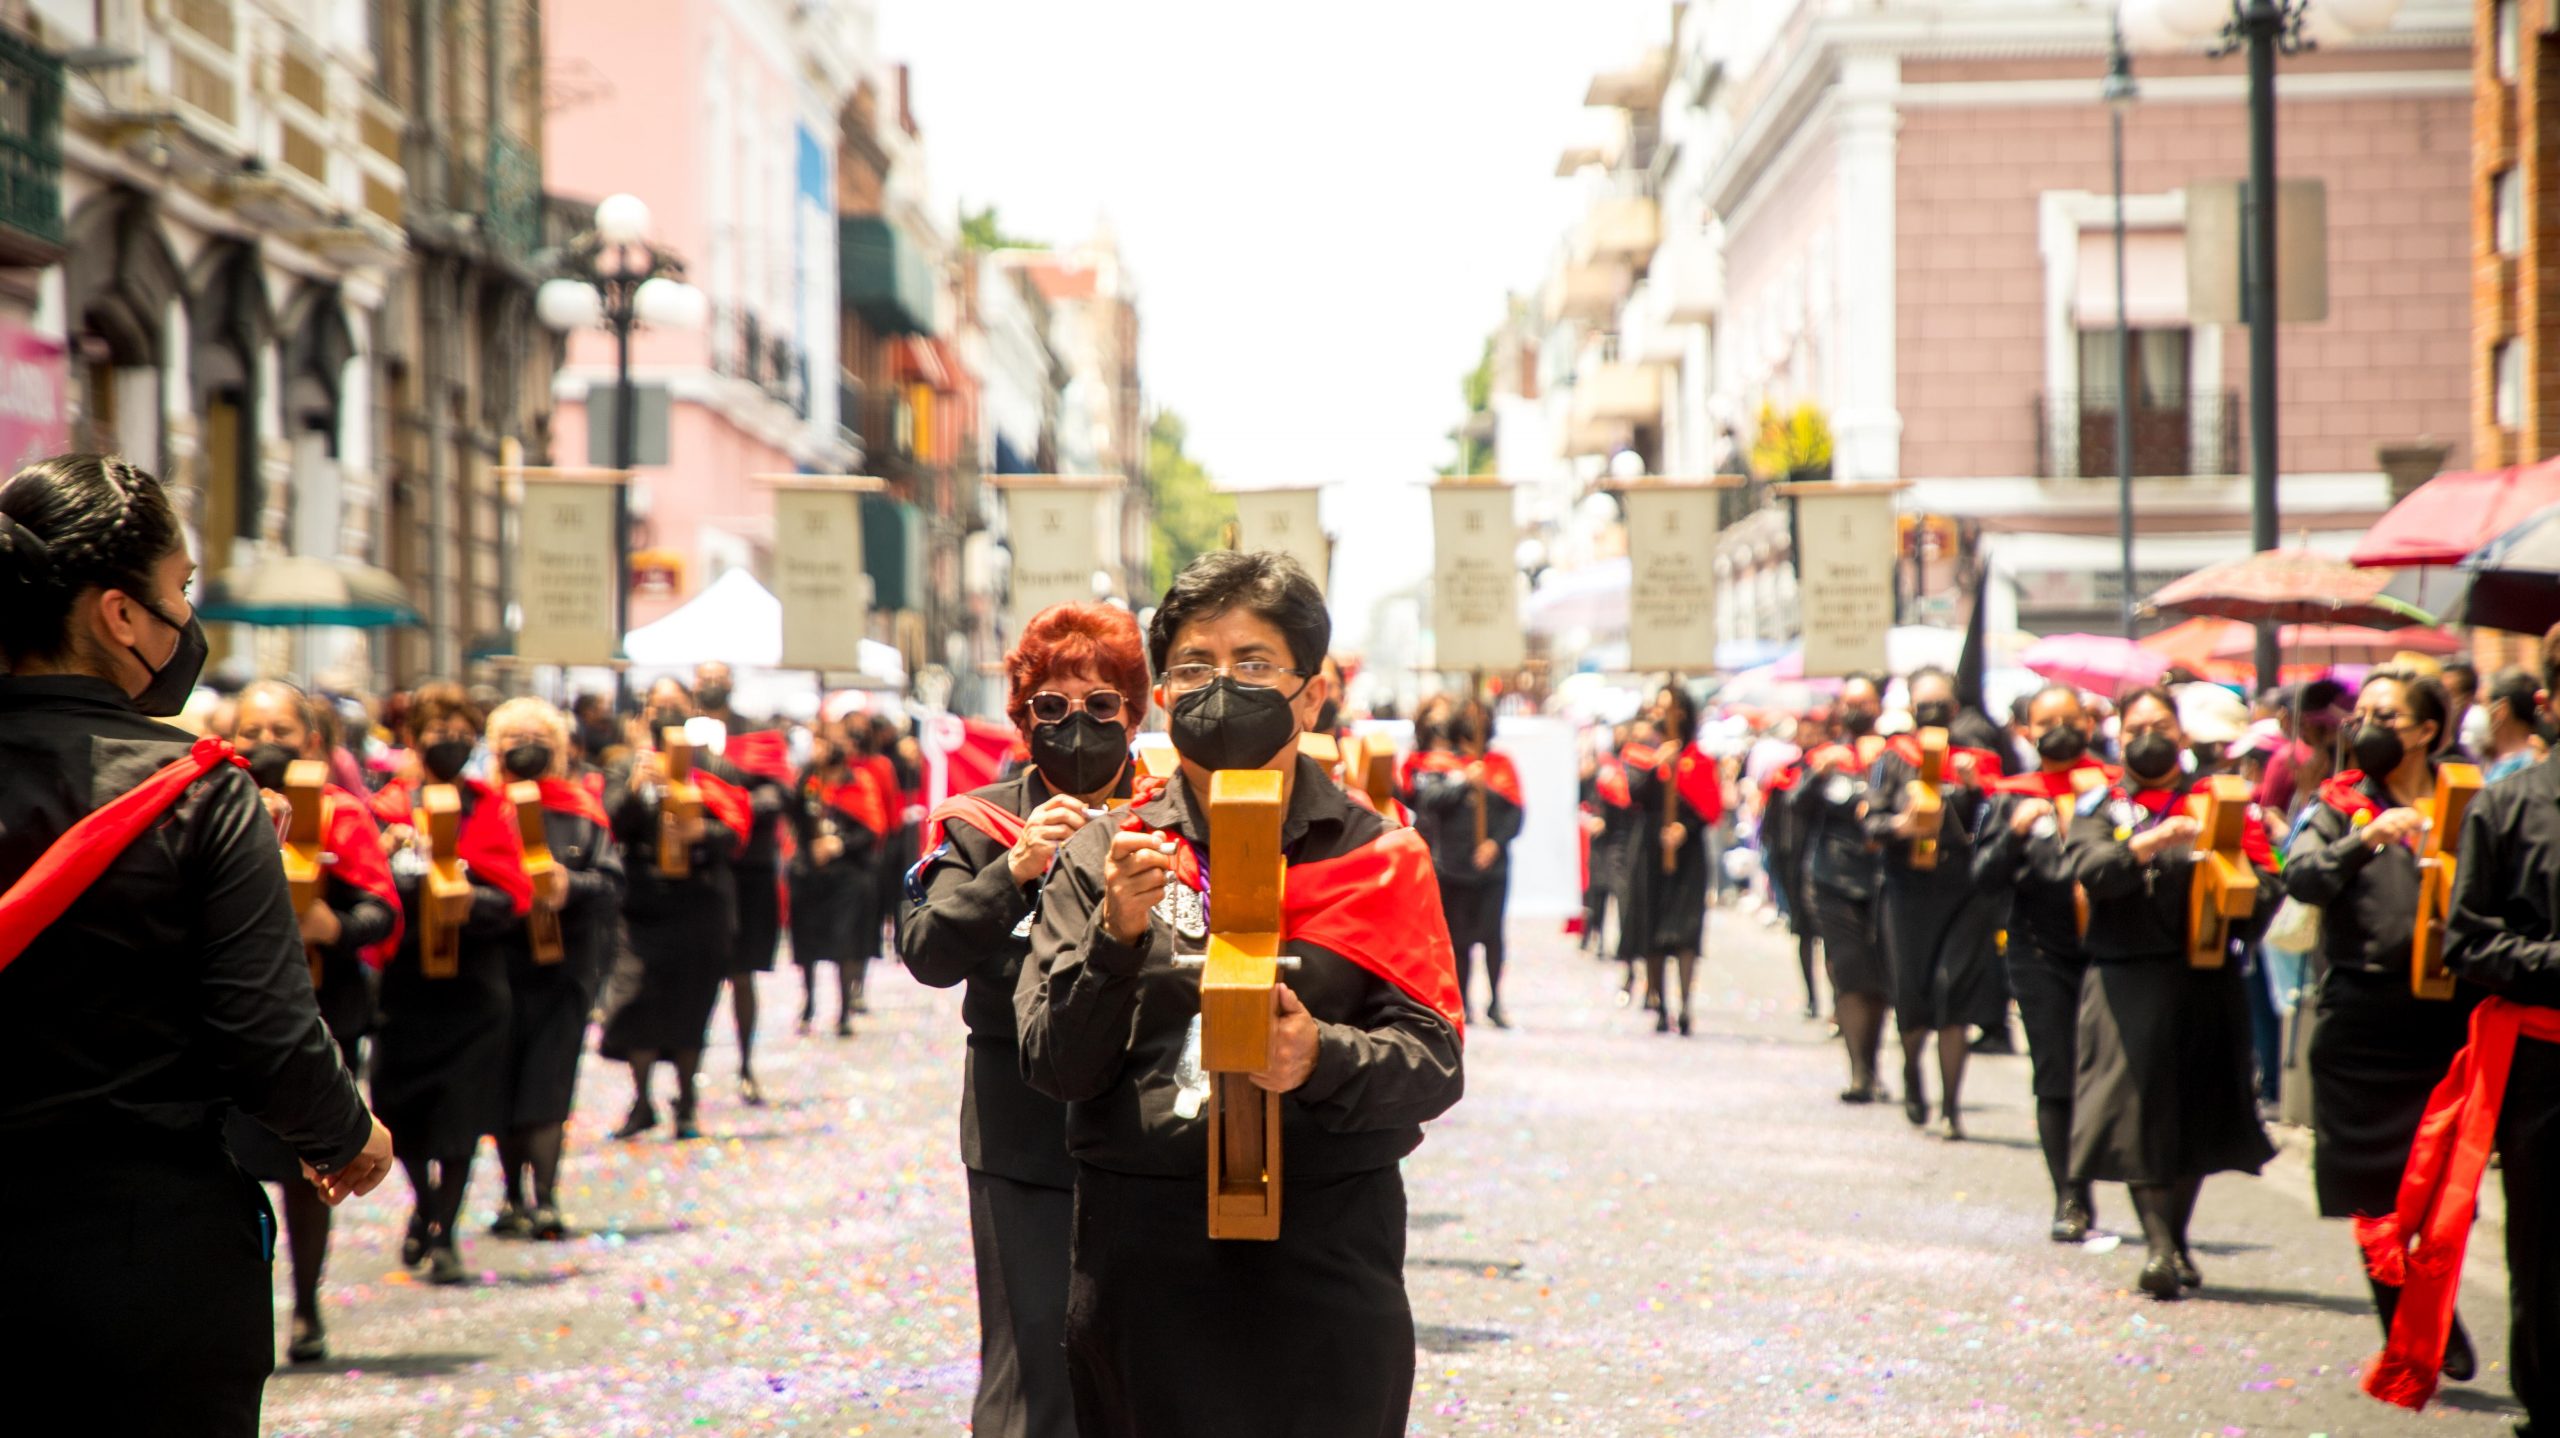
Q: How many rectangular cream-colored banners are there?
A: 7